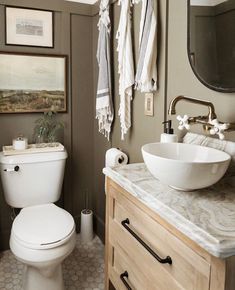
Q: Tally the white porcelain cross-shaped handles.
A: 2